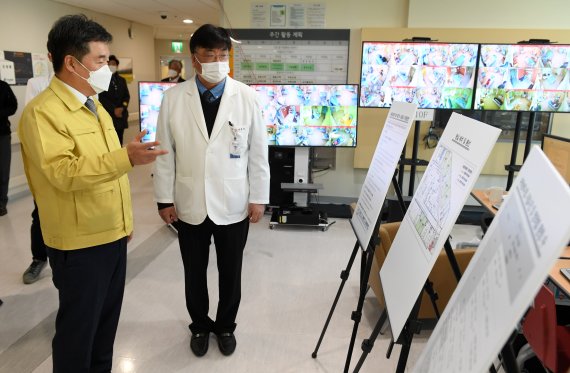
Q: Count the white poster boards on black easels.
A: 3